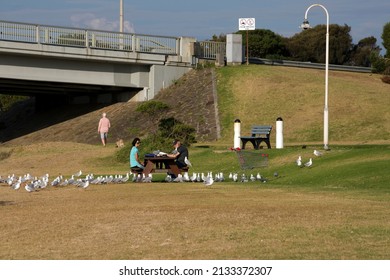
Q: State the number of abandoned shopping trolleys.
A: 1